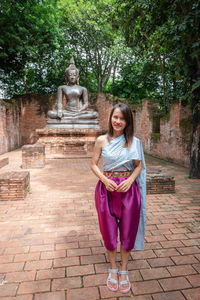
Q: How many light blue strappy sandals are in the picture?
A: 2